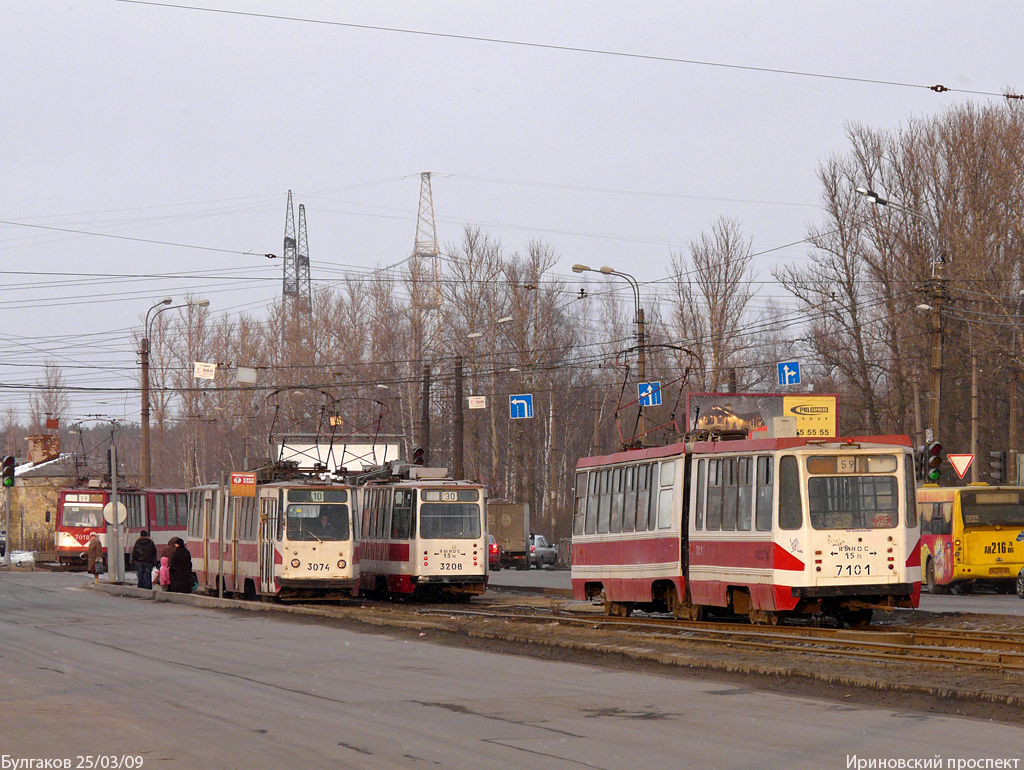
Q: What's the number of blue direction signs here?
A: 3